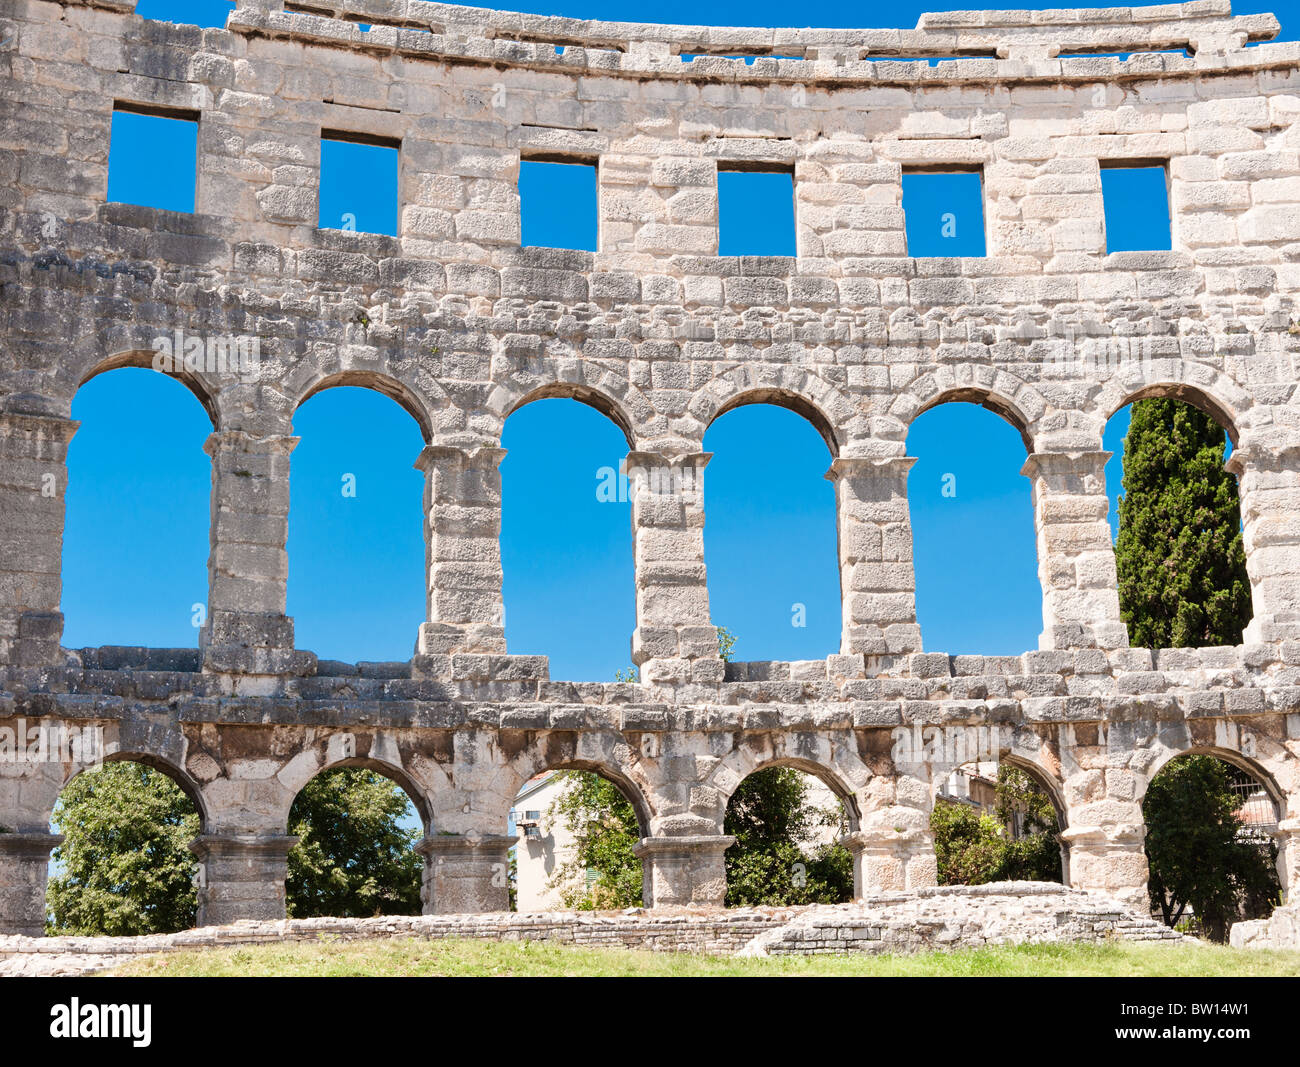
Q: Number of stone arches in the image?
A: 12